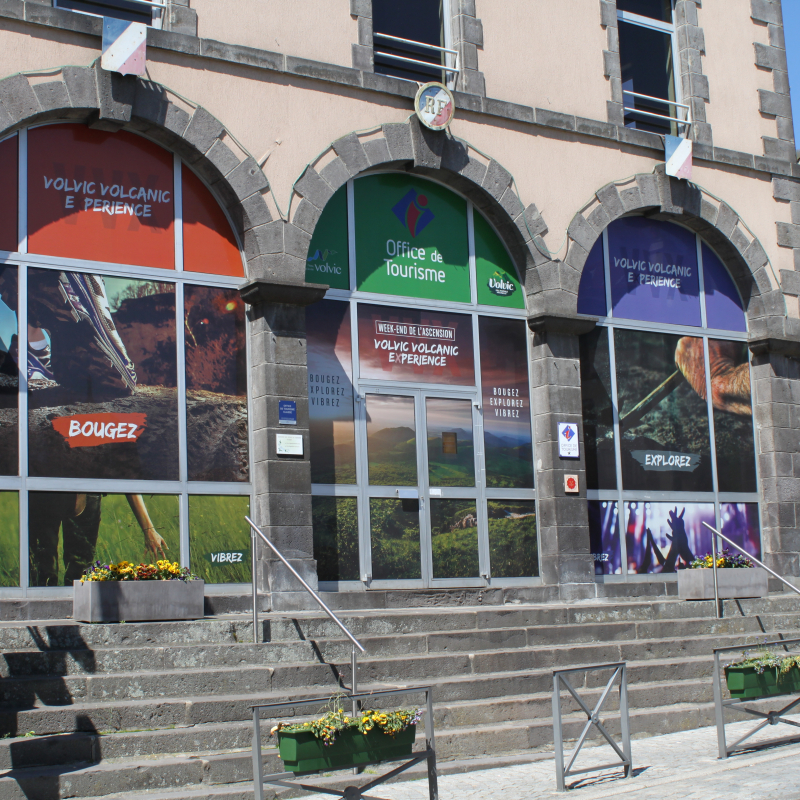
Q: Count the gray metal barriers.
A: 3